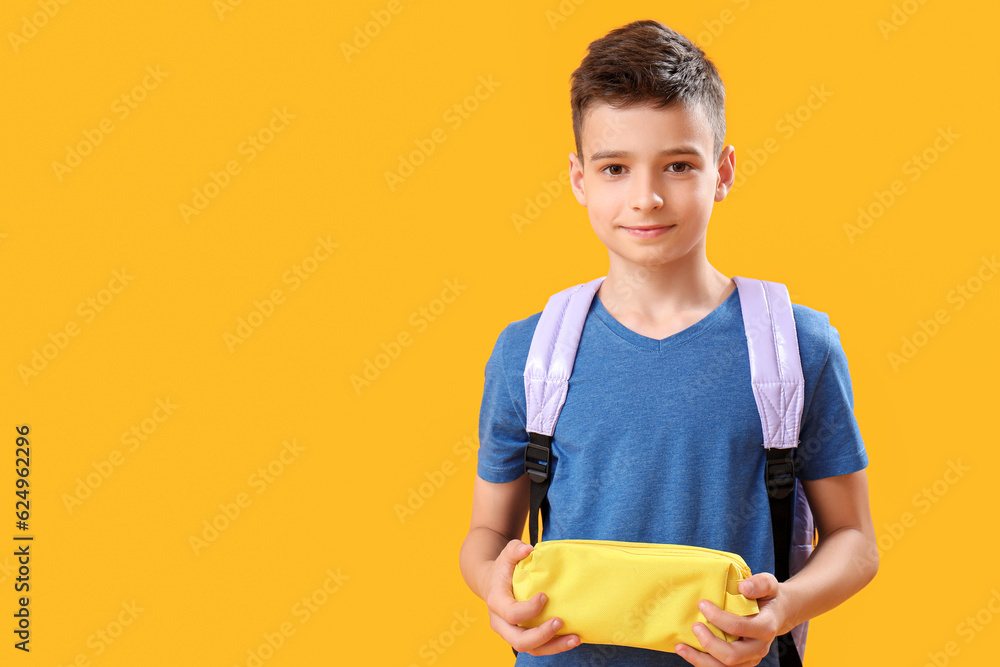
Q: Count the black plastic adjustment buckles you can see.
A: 2